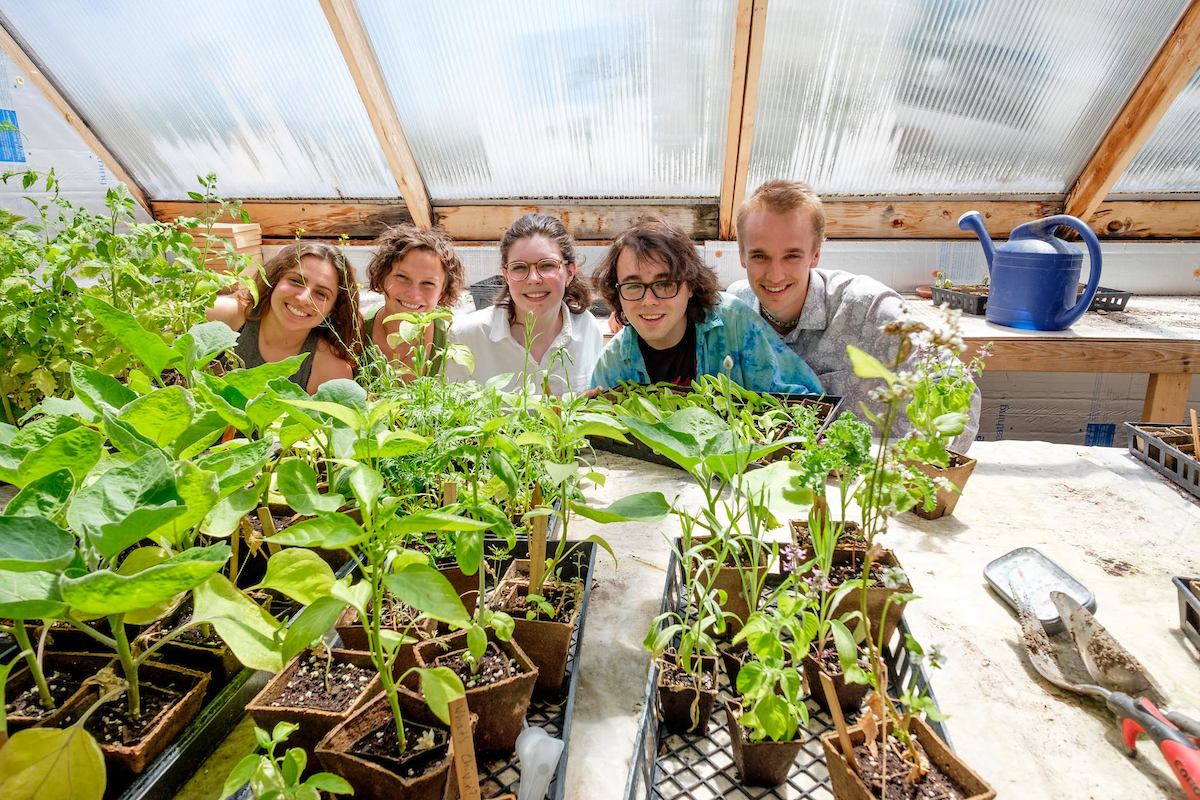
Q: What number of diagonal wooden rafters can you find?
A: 4